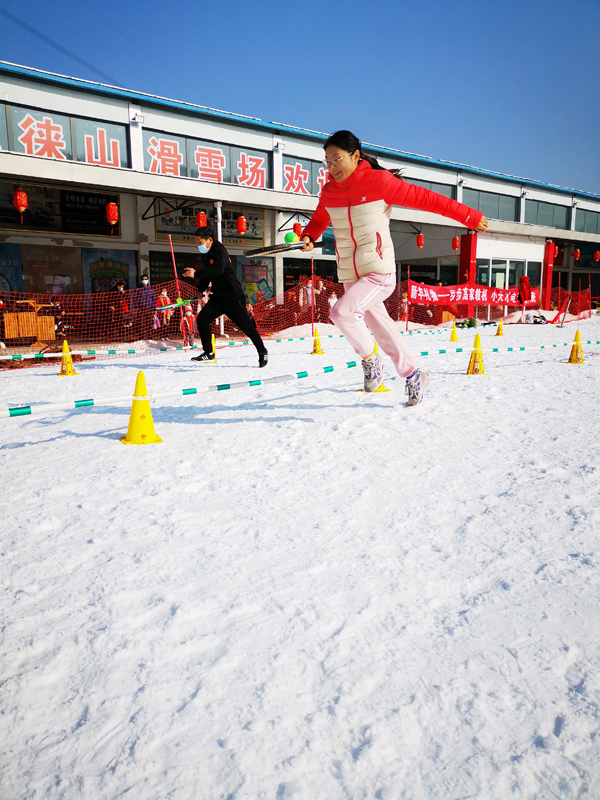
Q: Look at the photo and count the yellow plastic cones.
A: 9